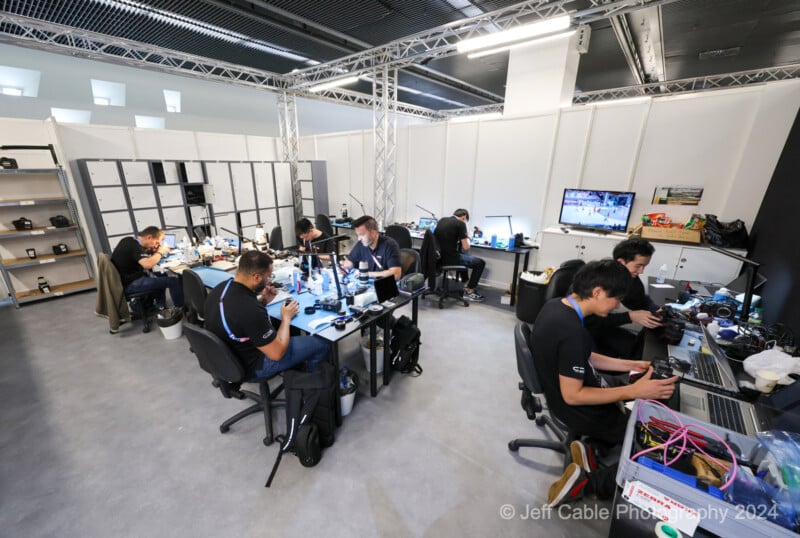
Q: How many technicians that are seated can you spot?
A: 7